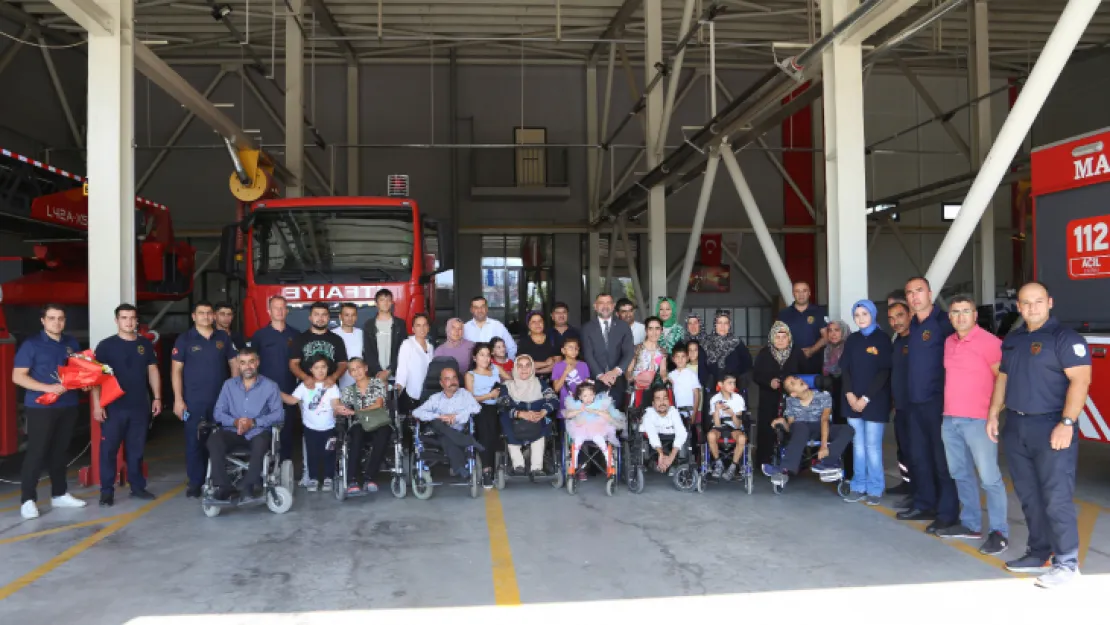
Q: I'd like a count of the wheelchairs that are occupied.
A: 8